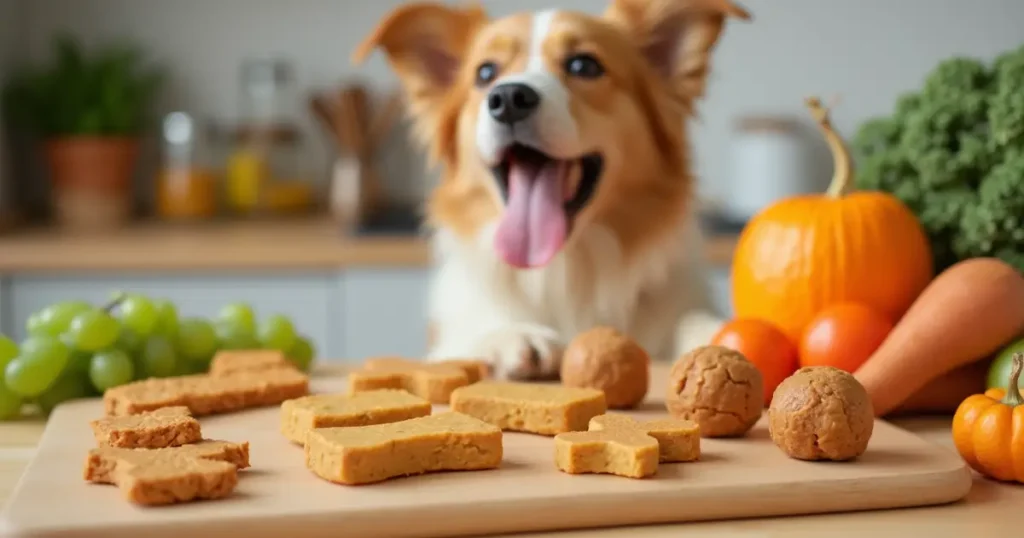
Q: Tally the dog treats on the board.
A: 12